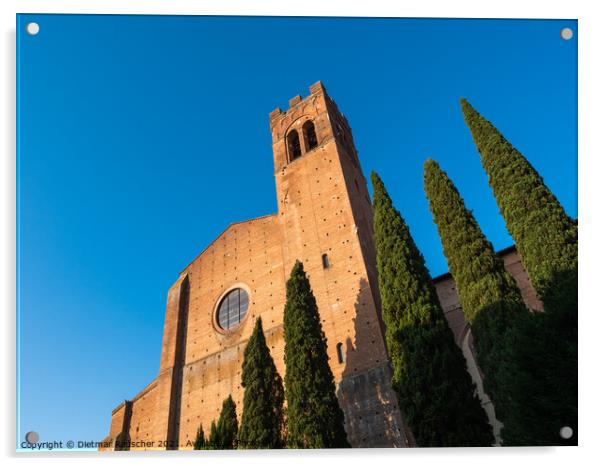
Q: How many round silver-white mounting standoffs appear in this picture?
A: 4